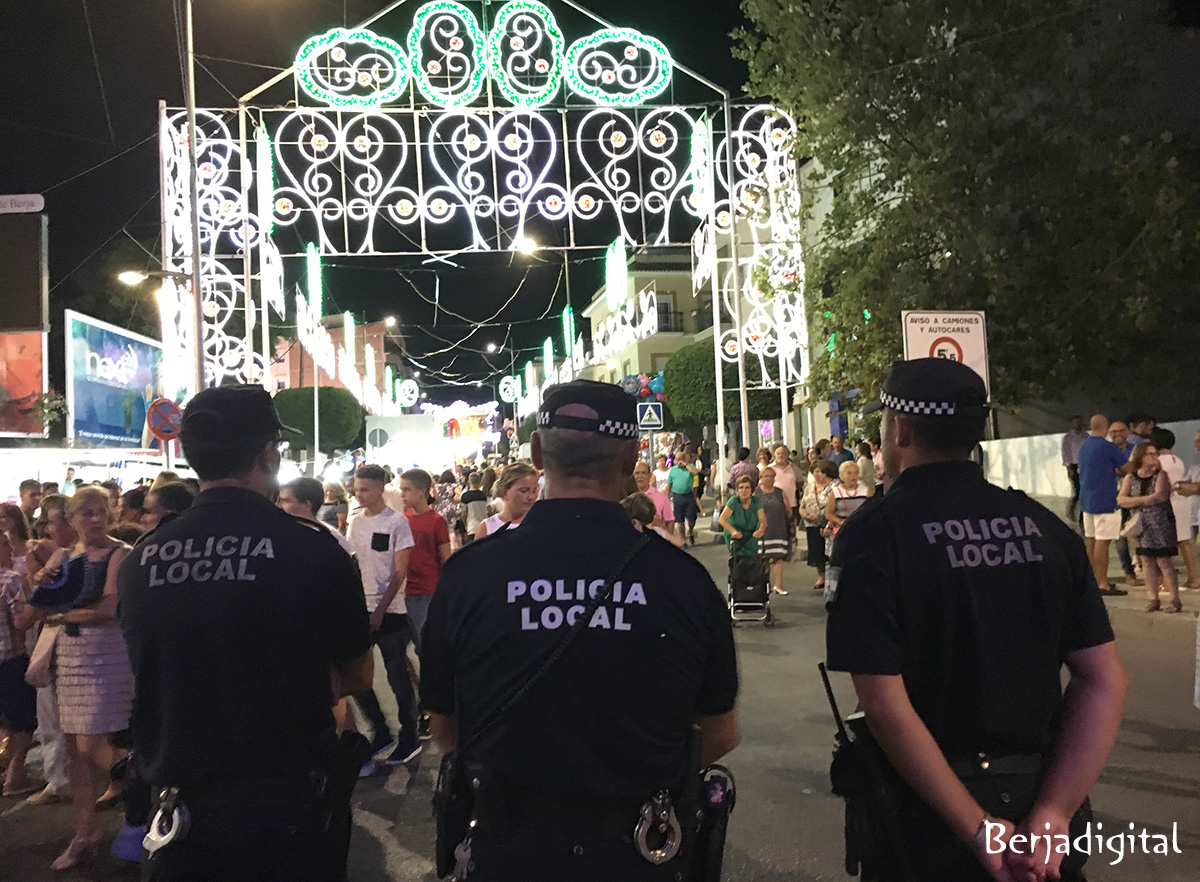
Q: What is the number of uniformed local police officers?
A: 3